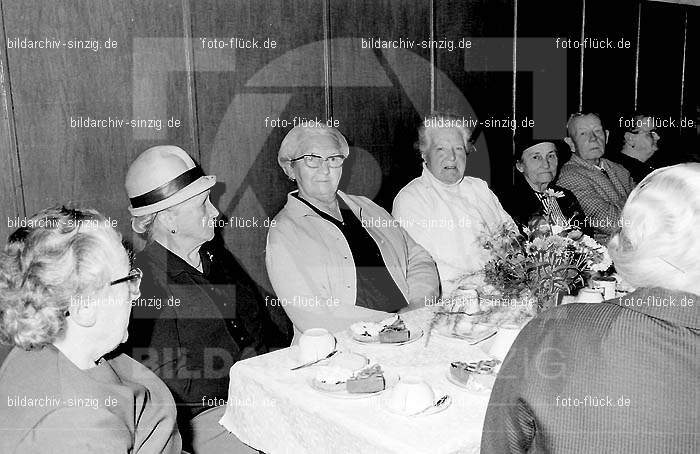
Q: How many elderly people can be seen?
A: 8